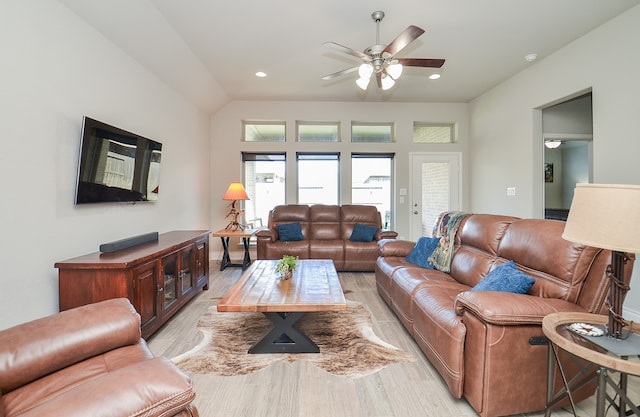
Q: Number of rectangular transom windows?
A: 4